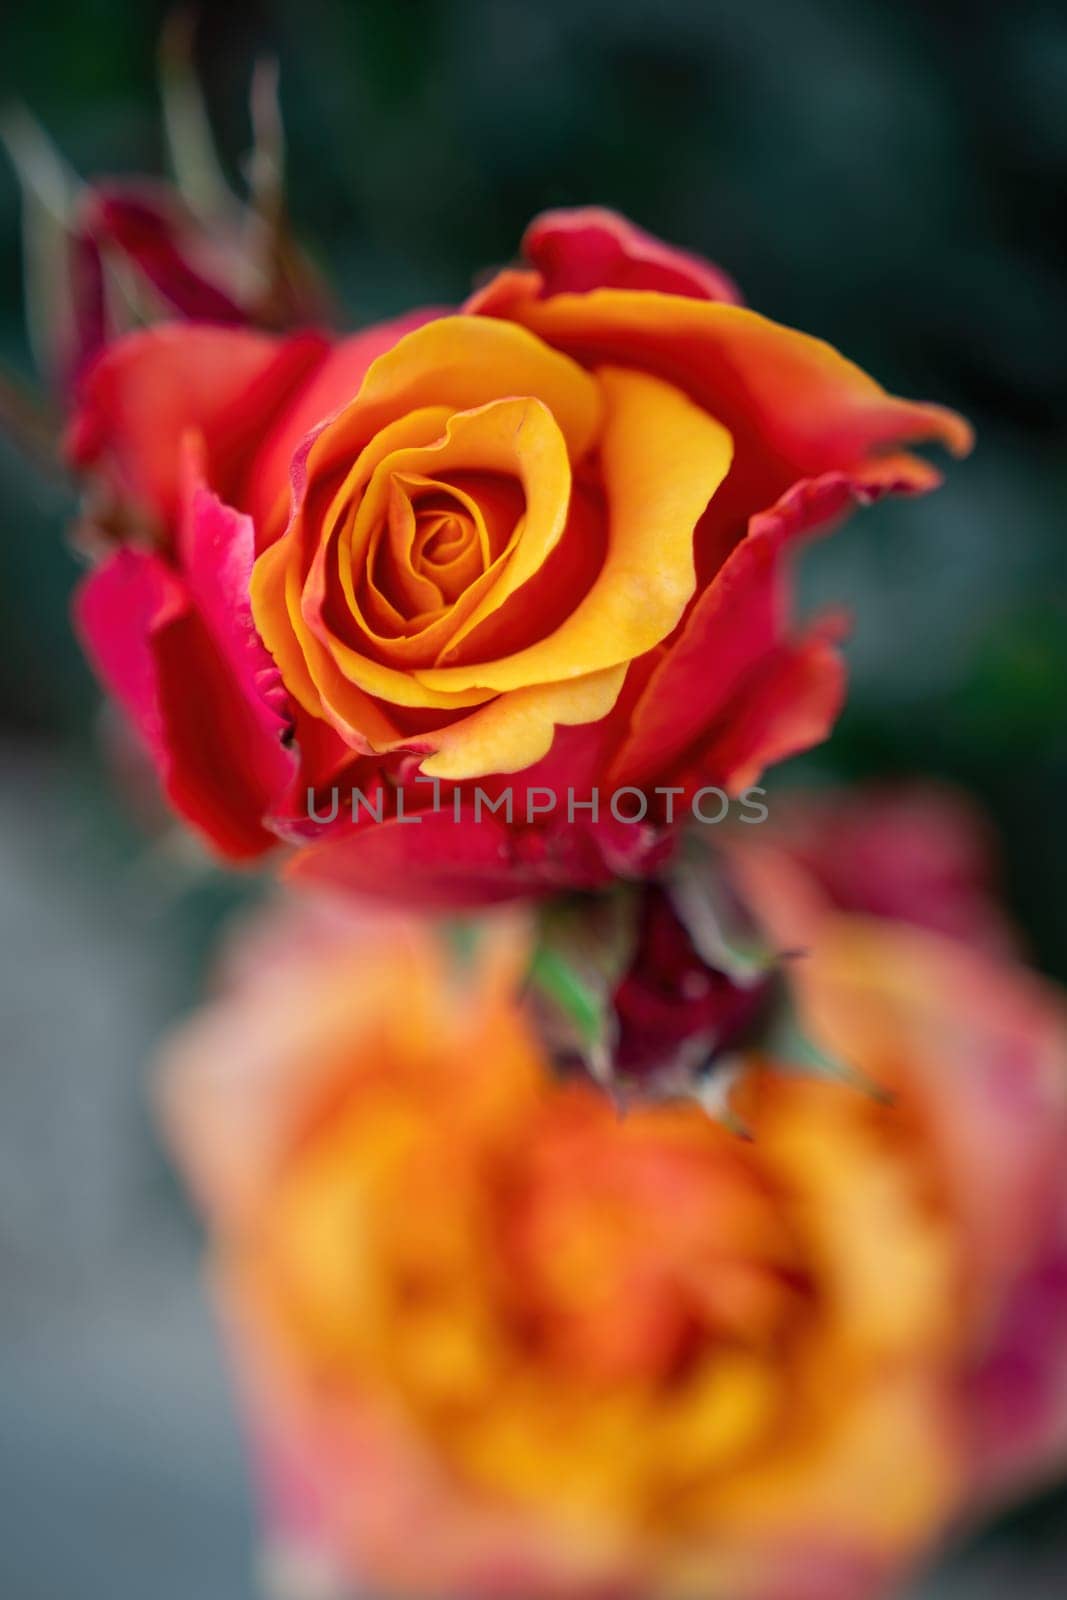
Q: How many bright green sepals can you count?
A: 1